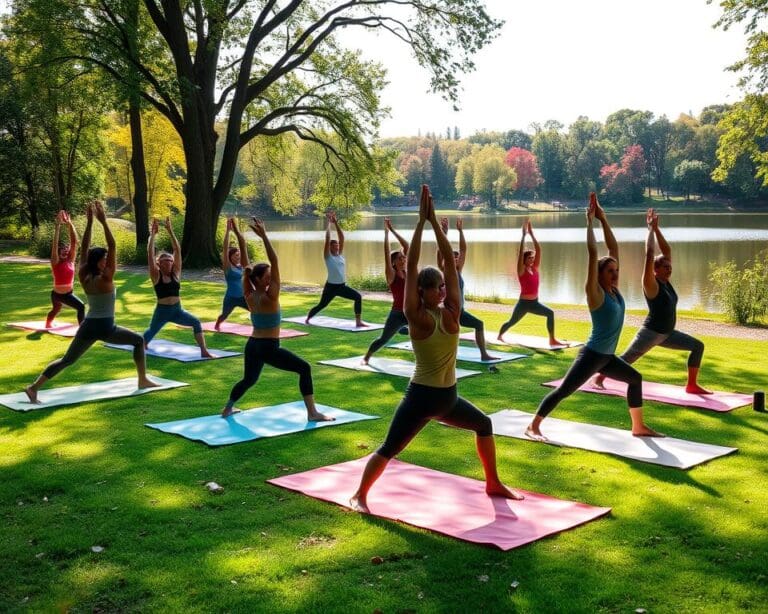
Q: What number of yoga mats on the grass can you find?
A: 12